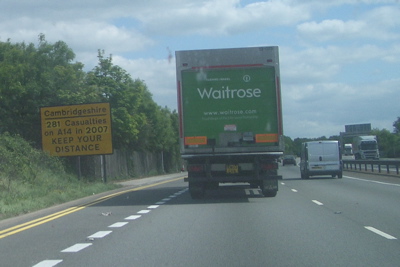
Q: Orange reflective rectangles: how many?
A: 2